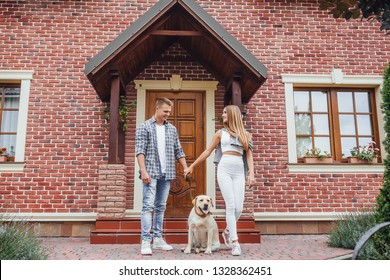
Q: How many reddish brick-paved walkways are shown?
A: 1